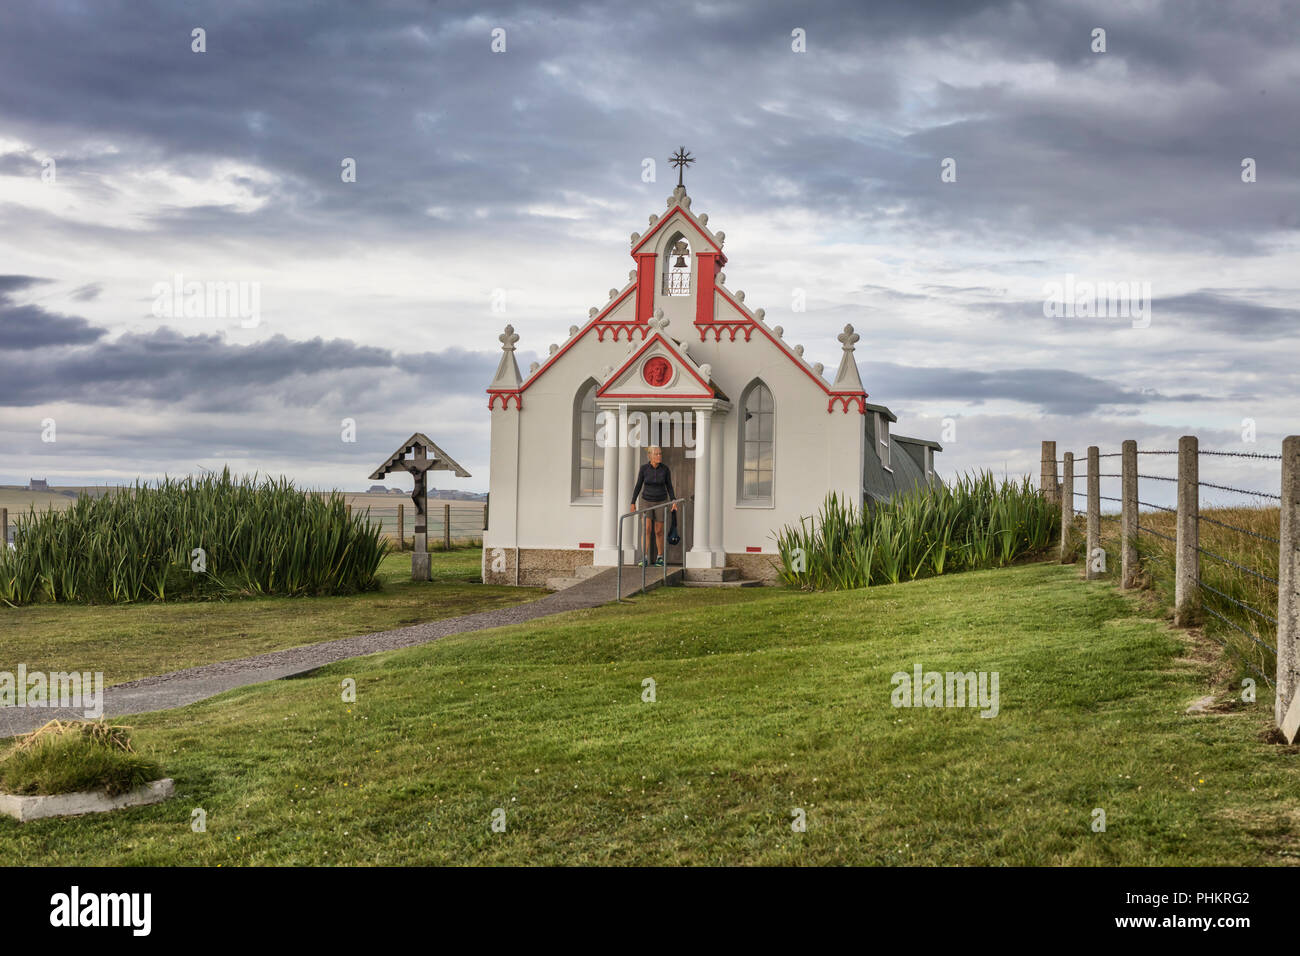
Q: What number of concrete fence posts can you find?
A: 6